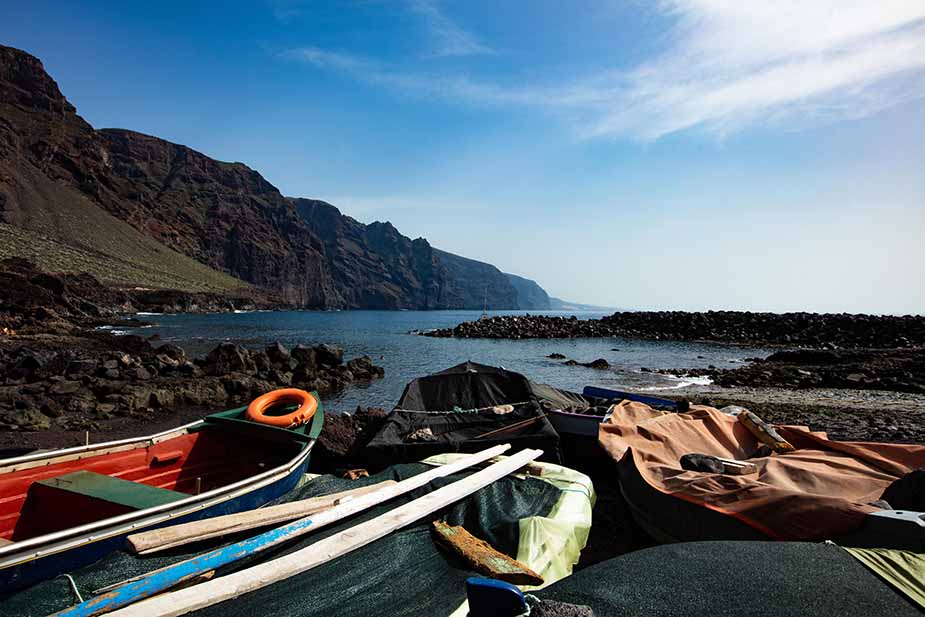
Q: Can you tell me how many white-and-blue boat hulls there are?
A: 1